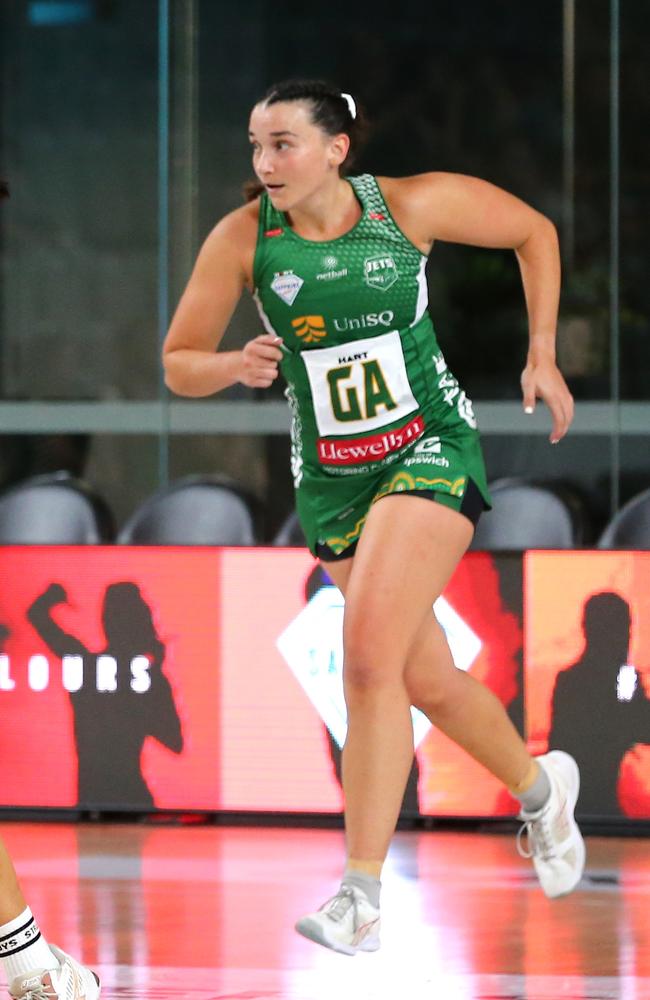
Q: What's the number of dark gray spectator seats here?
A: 5